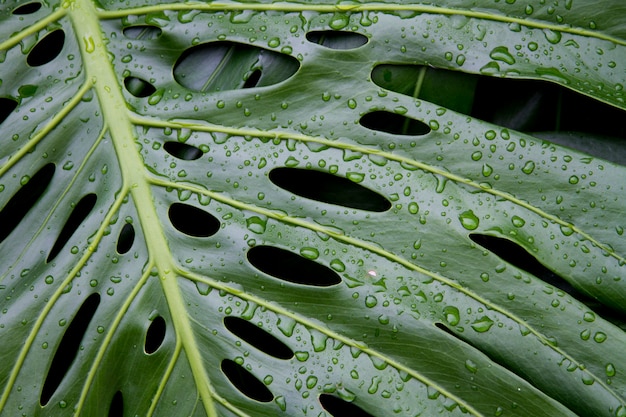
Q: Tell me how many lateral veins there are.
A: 11